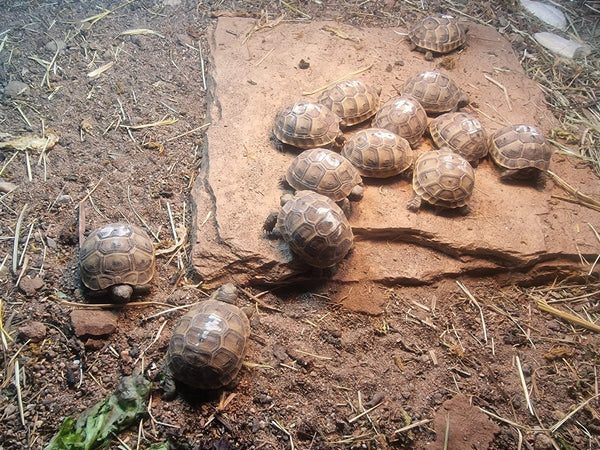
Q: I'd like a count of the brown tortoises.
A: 13